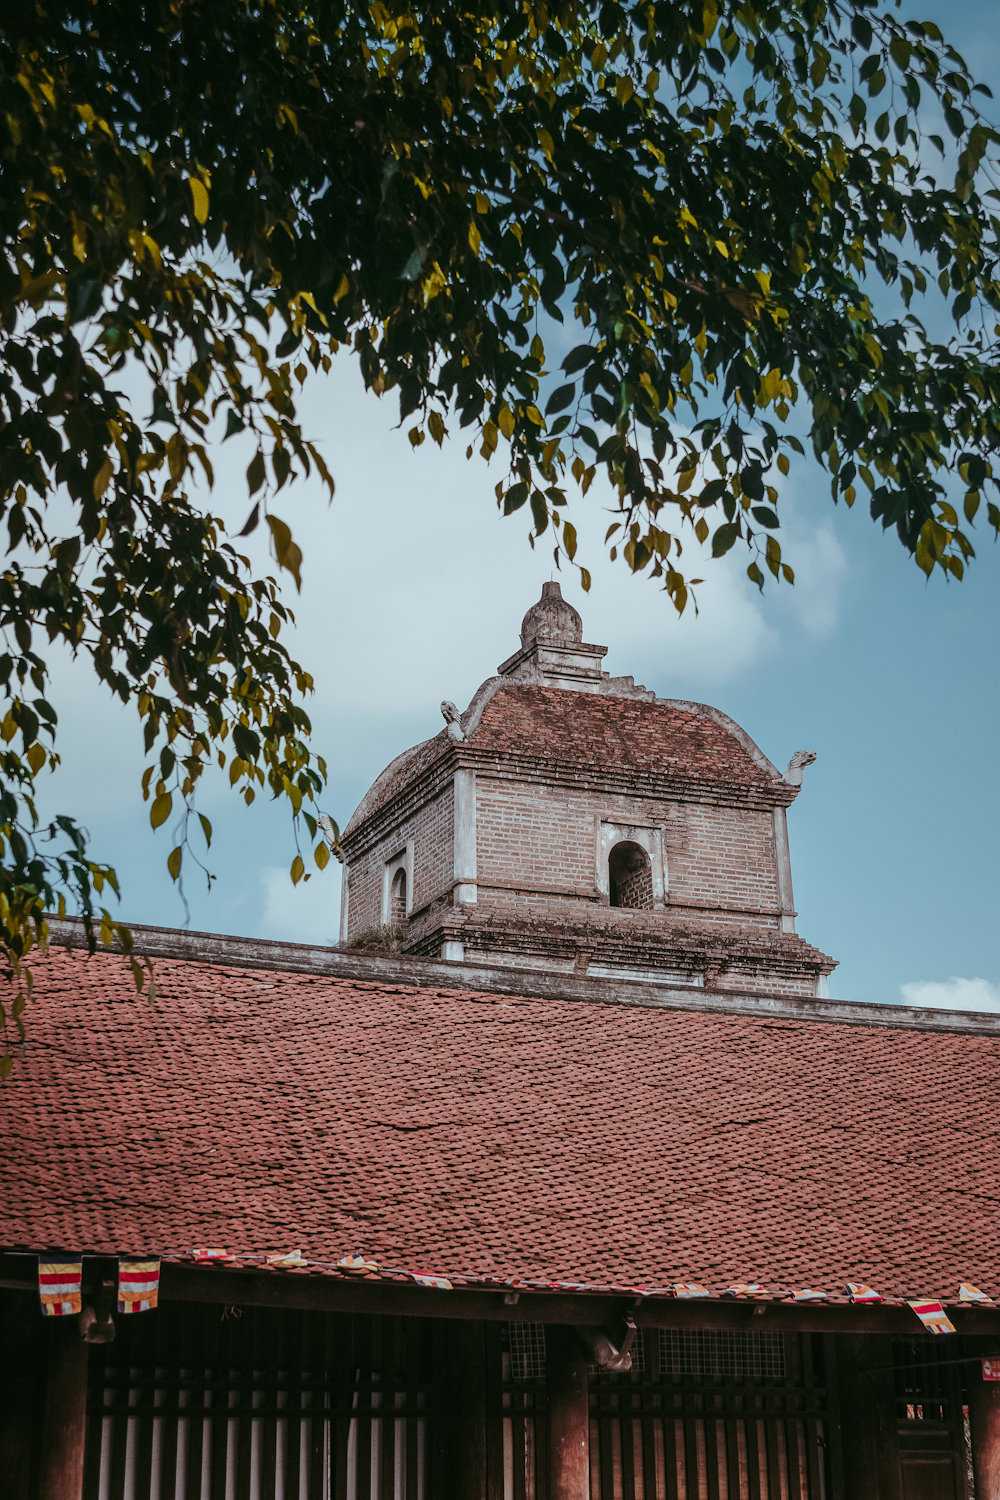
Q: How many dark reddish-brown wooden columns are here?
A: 3